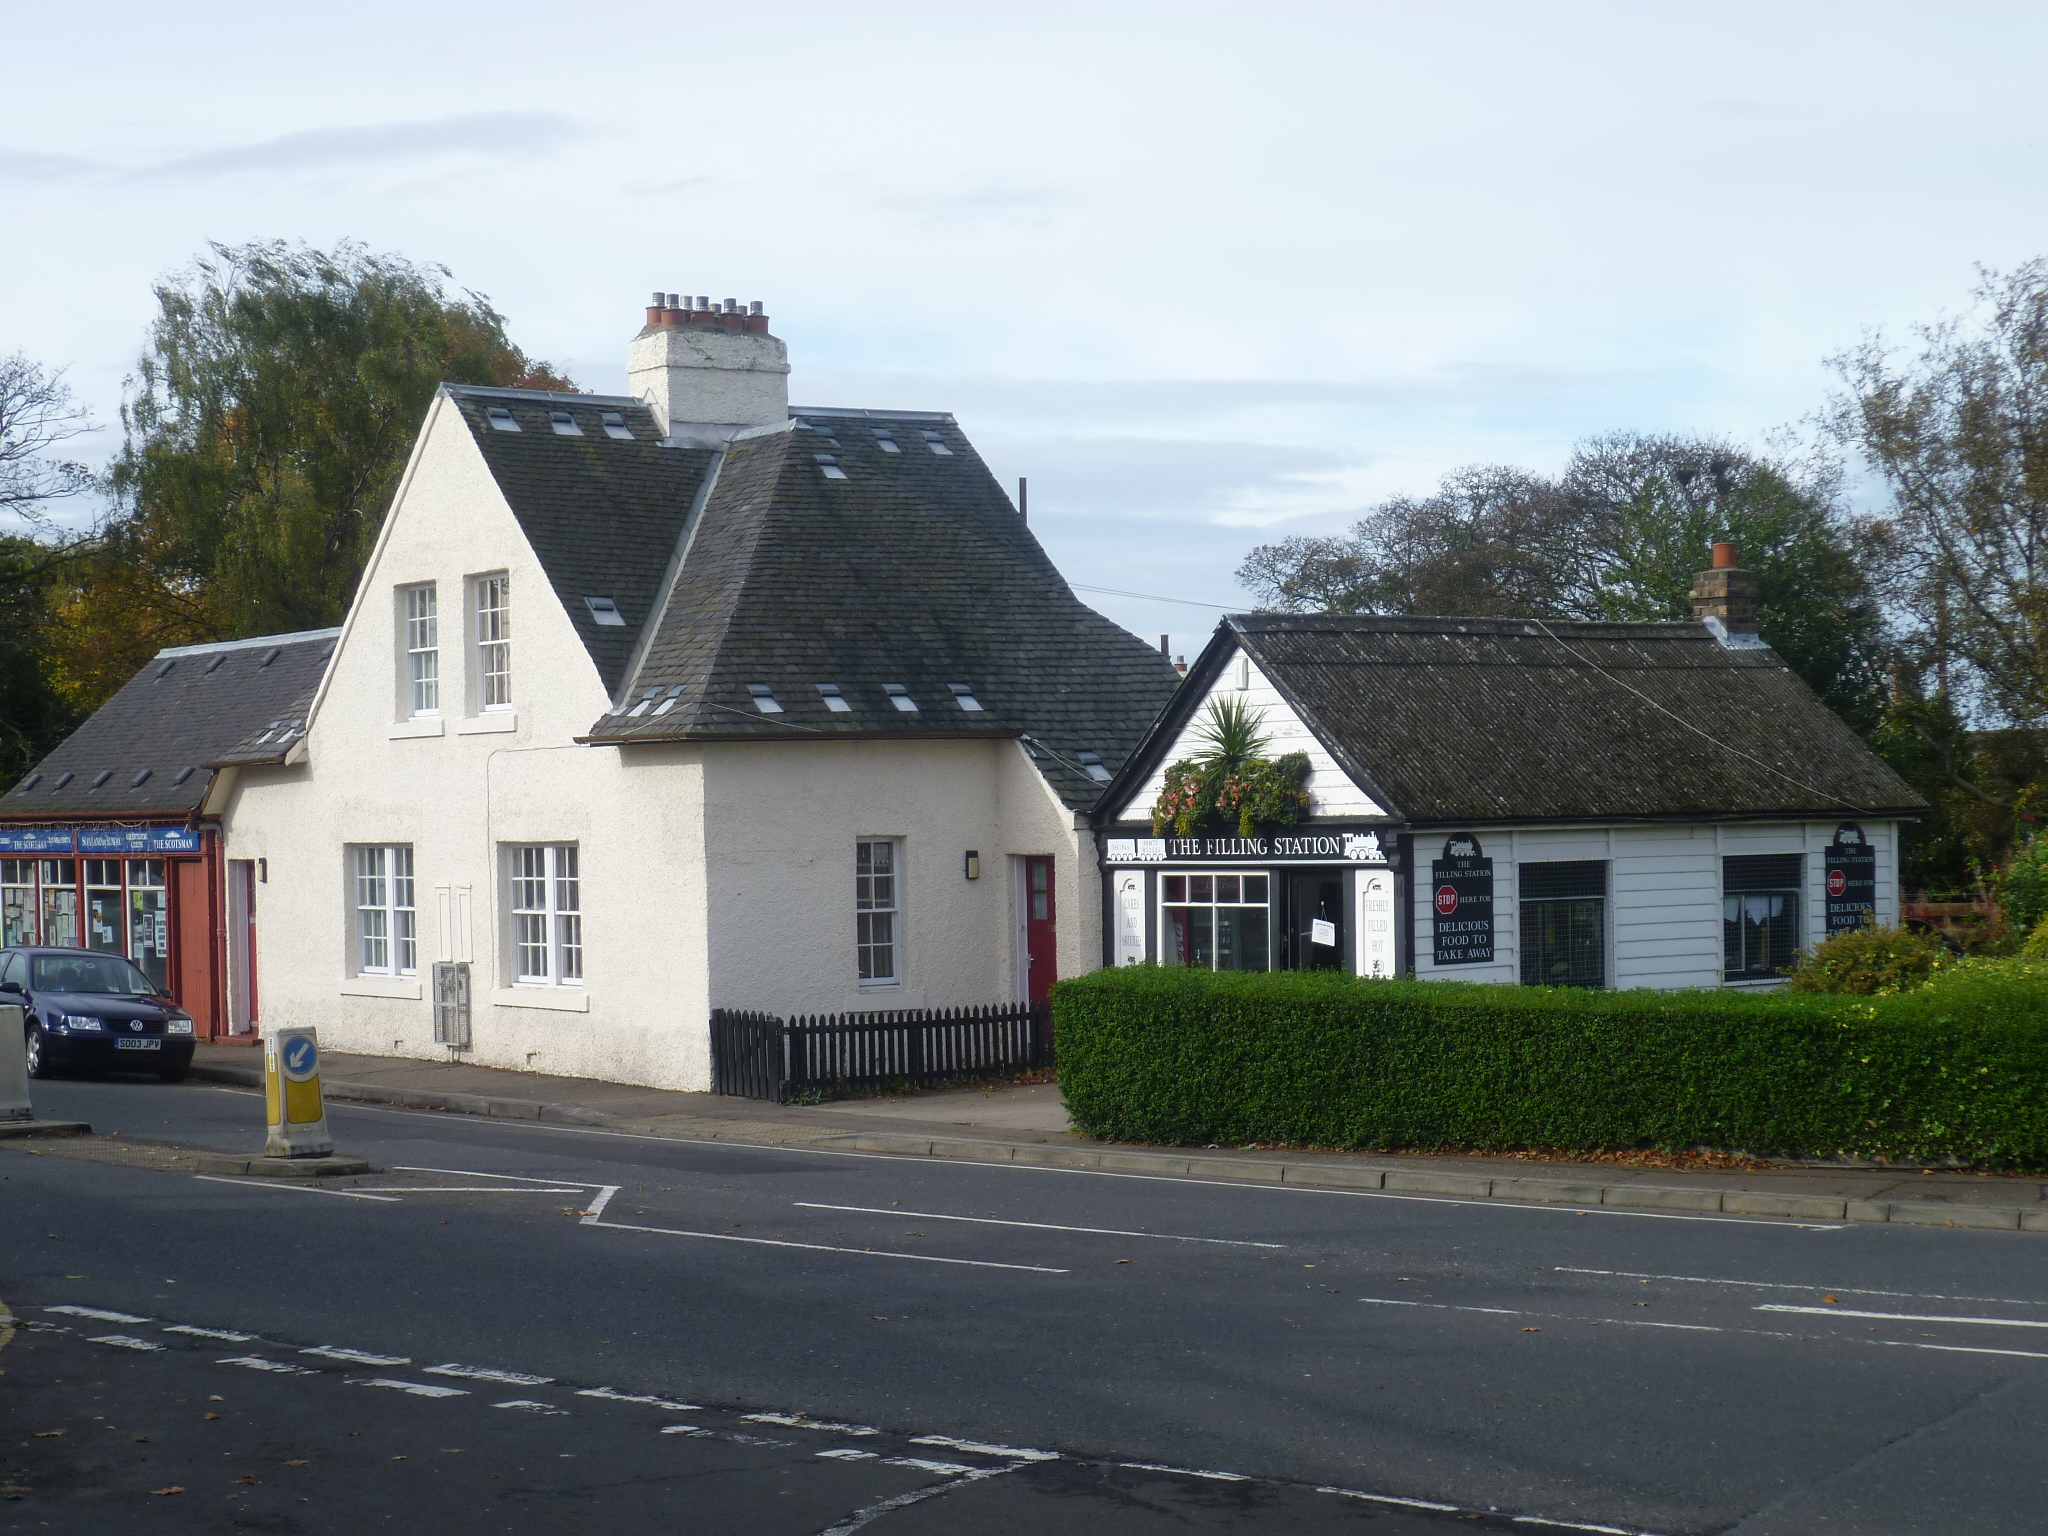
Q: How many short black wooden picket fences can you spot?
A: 1